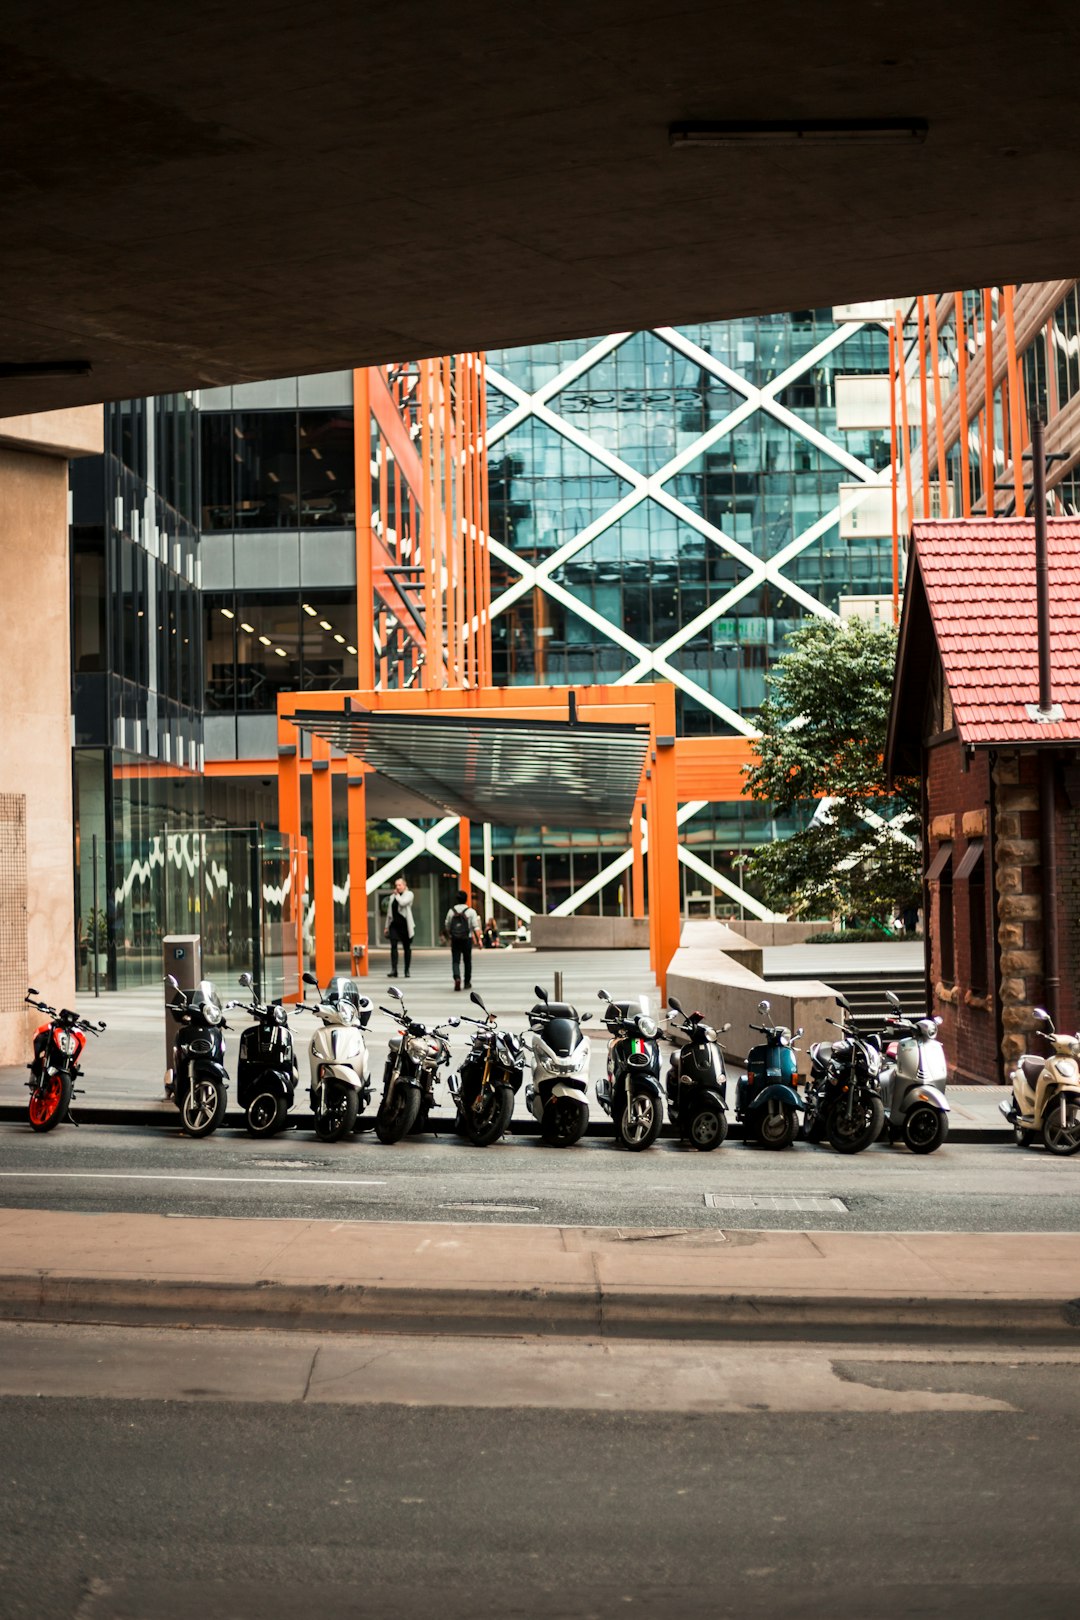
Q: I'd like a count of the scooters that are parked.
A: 9